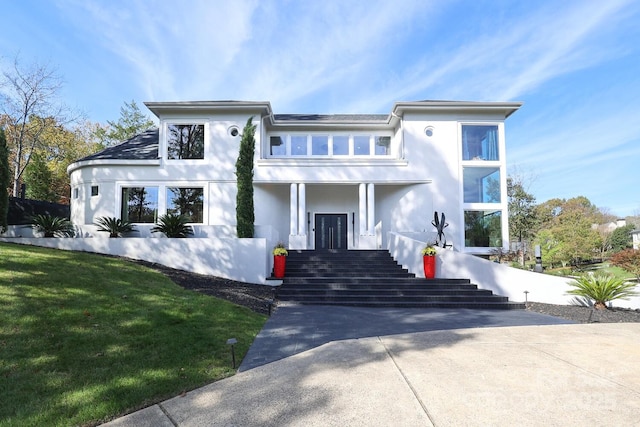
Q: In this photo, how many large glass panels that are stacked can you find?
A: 3